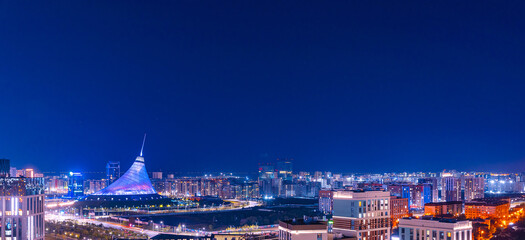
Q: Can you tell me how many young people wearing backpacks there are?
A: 0